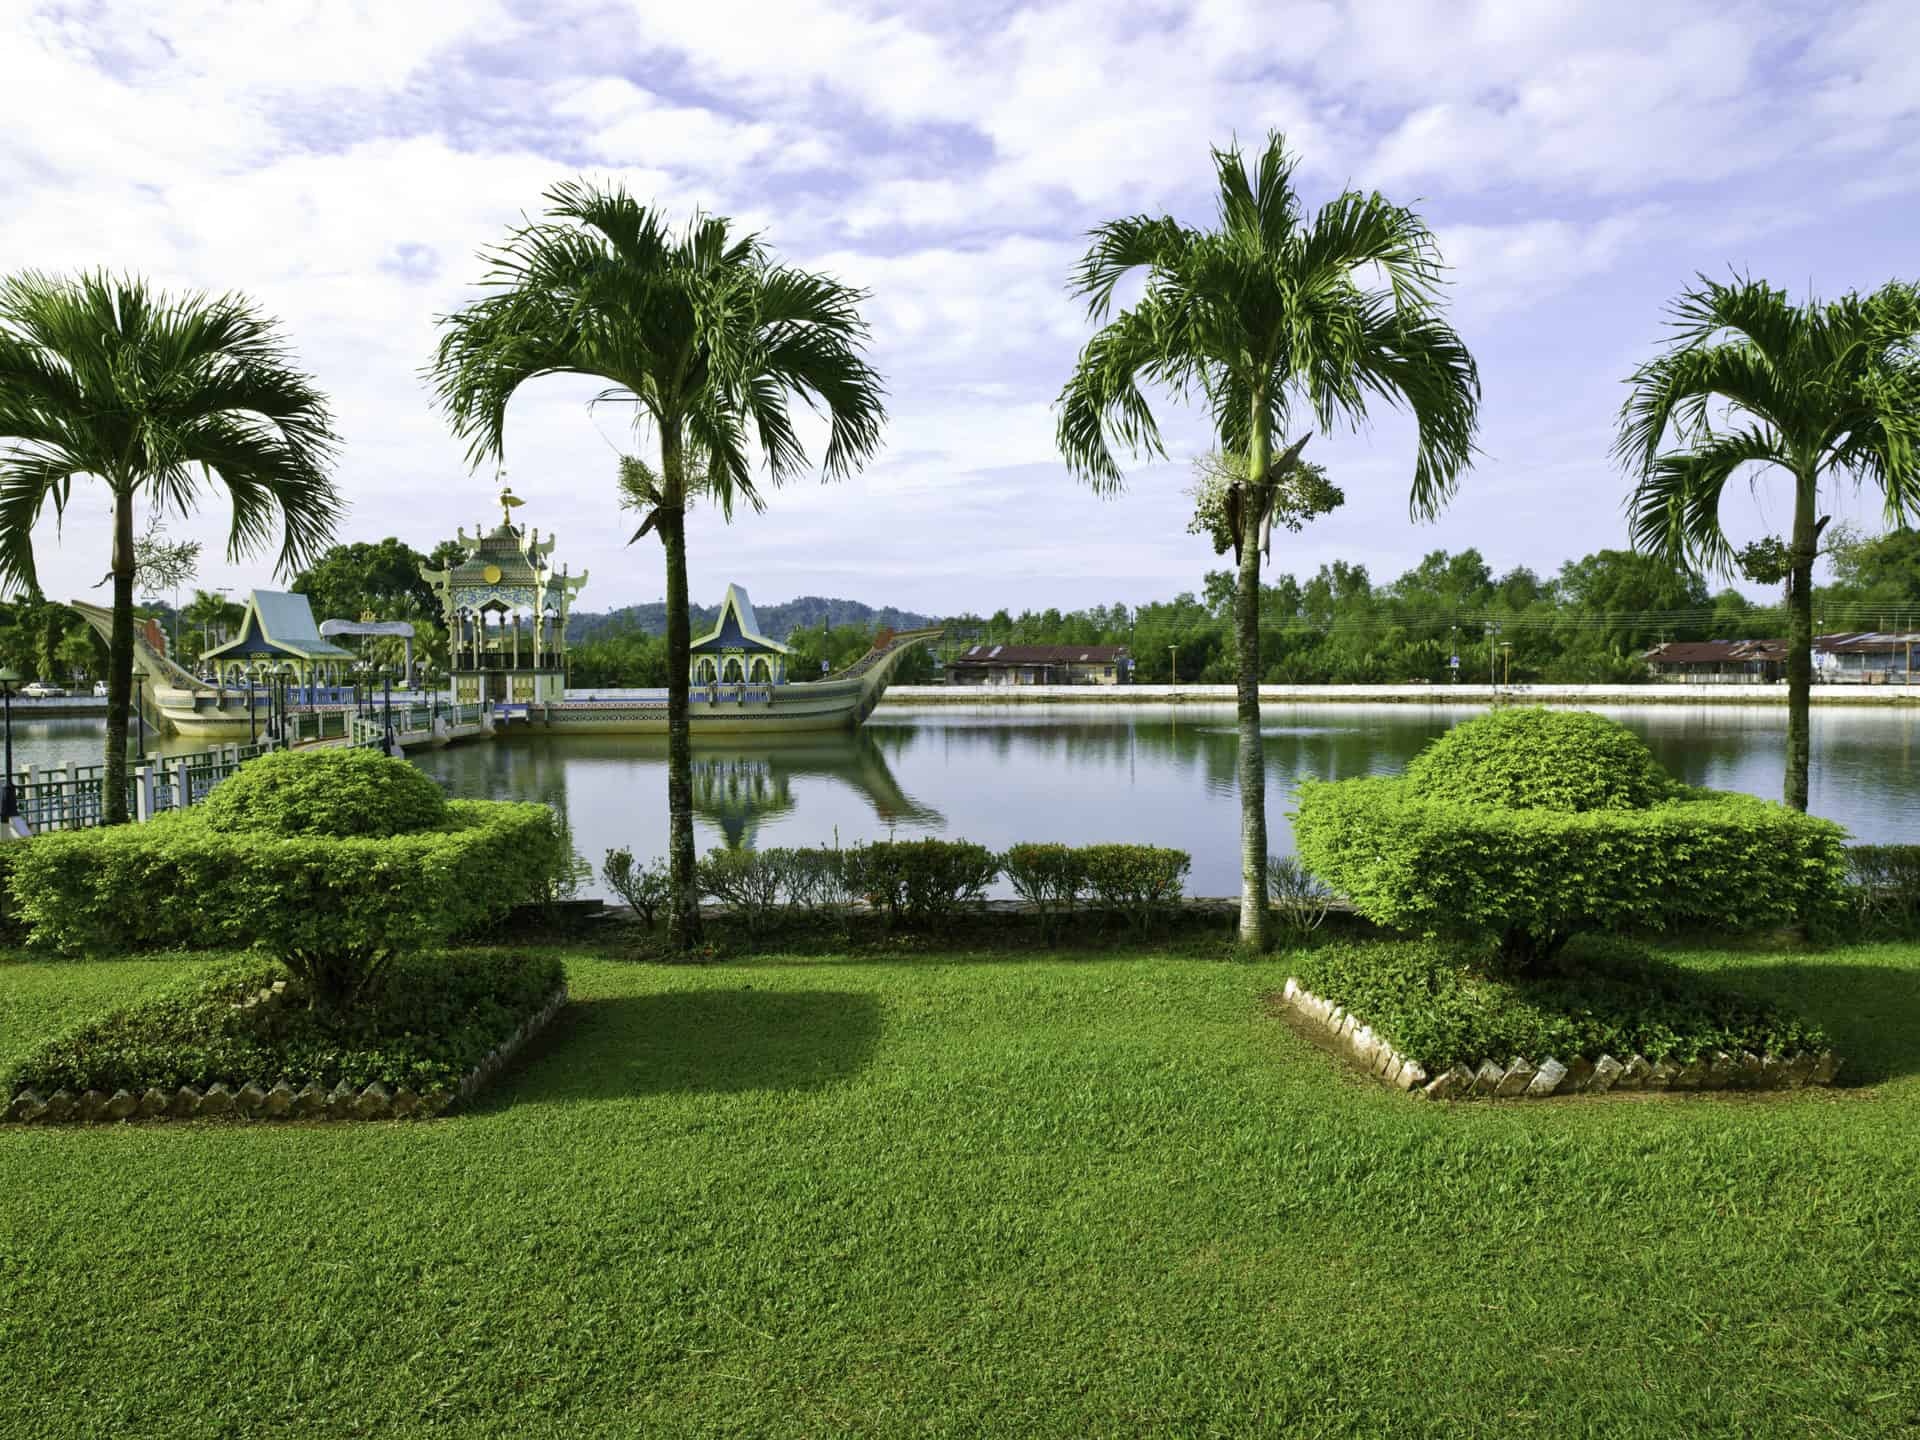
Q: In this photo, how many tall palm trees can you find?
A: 4